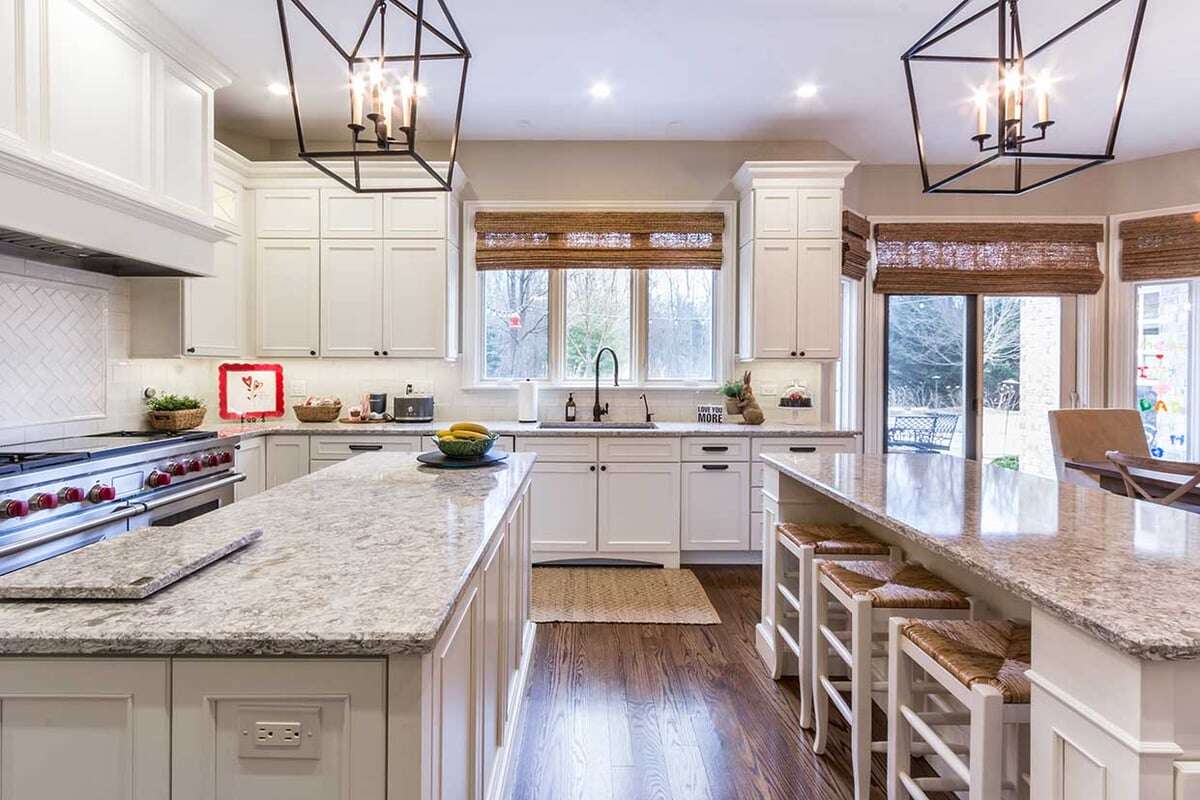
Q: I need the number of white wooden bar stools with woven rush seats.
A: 3